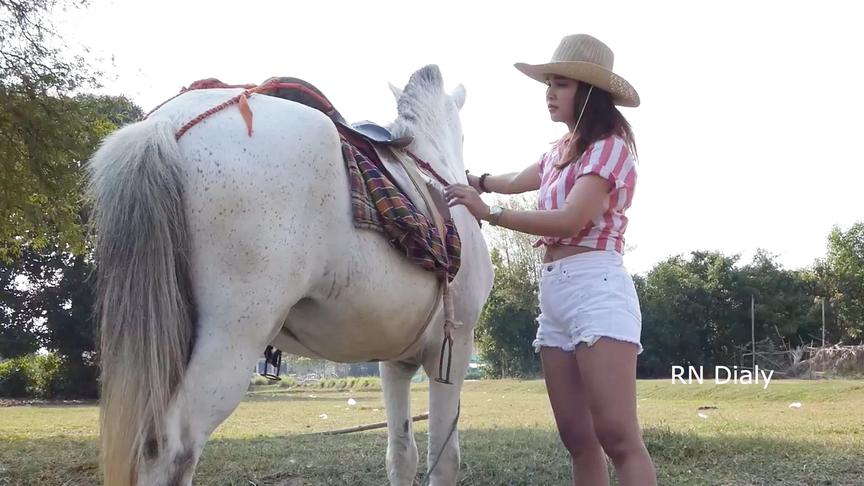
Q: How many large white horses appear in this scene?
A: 1